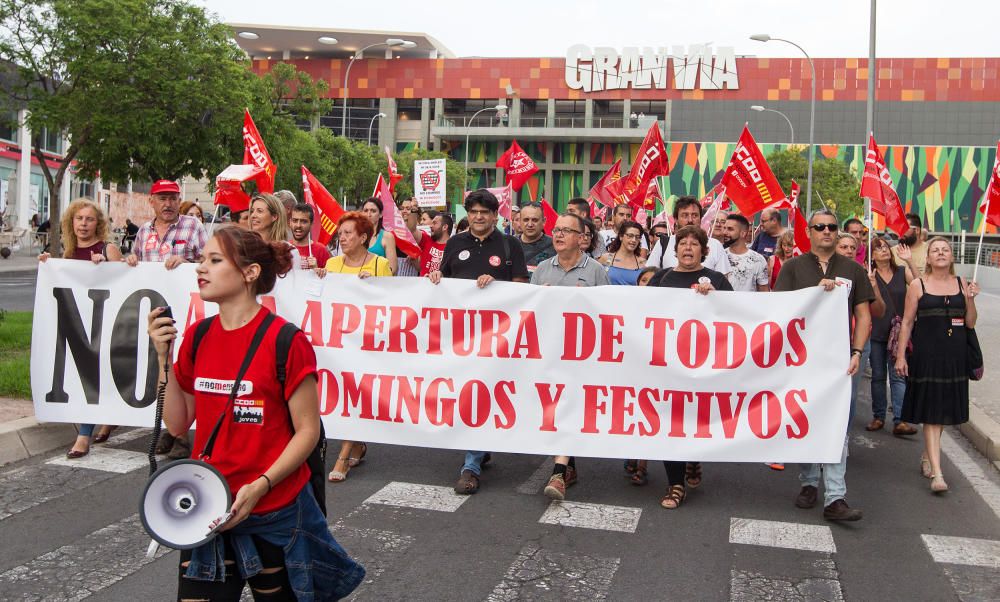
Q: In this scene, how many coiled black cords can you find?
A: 1